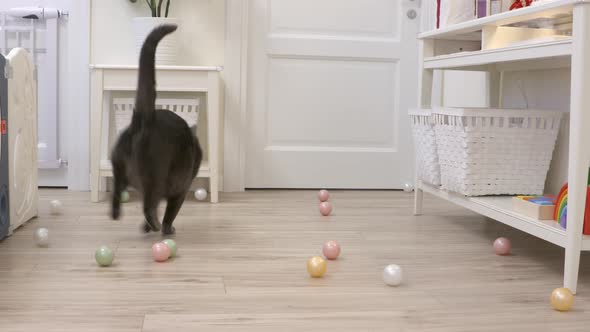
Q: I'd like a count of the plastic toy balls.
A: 15